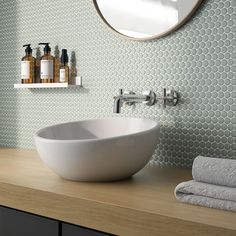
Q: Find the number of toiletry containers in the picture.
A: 3